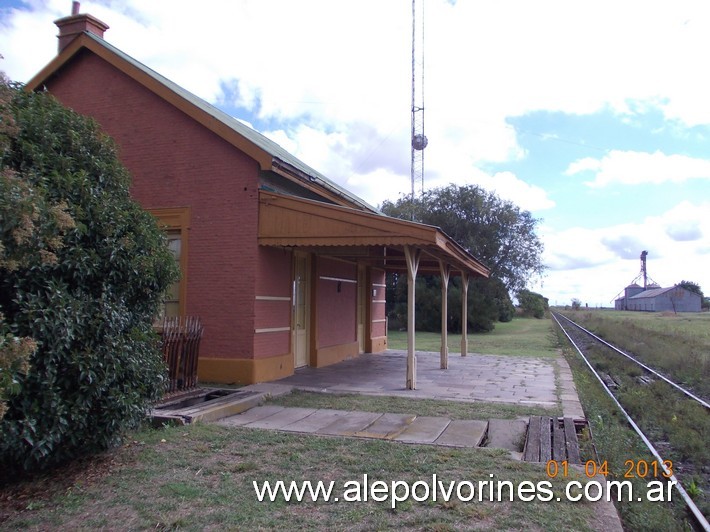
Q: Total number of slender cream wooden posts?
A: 3